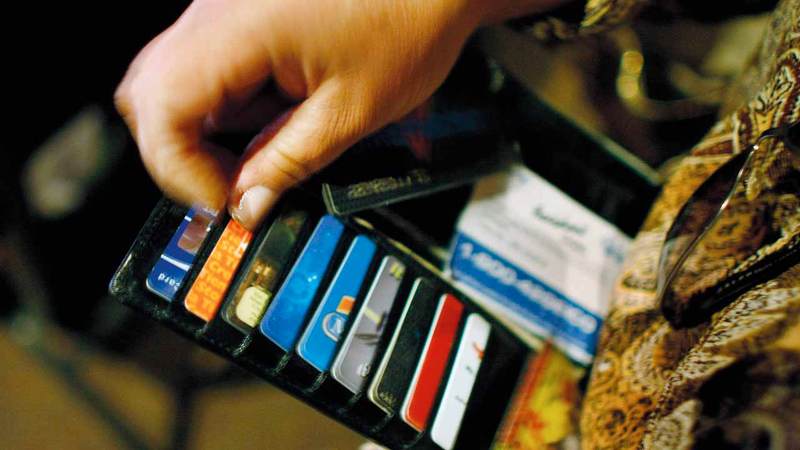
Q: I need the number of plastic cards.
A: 9